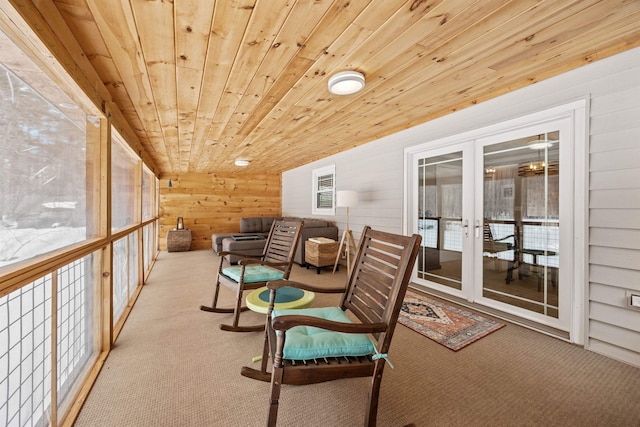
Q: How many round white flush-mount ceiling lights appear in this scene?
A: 2